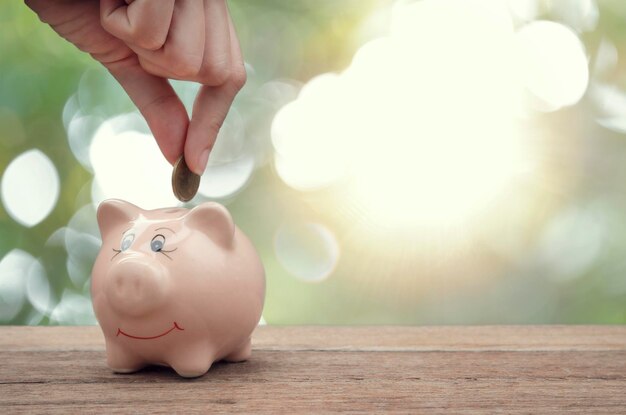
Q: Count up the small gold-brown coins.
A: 1